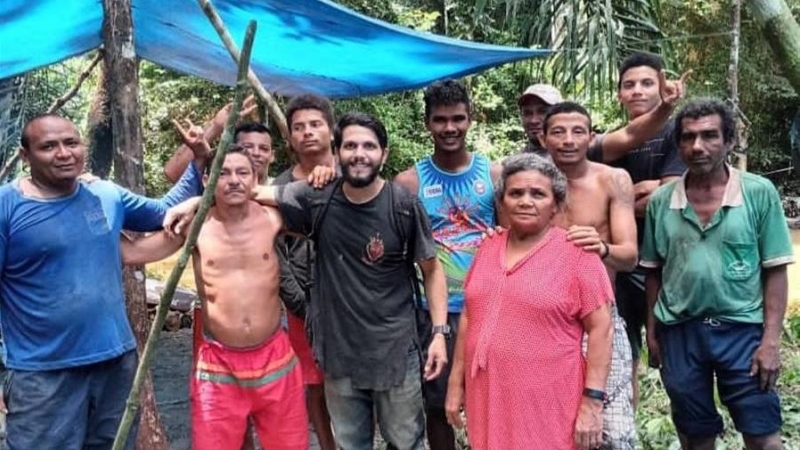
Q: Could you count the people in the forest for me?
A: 11